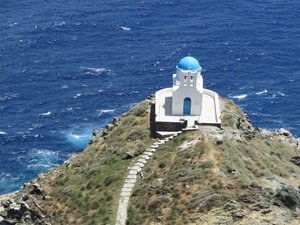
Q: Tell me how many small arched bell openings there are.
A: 2